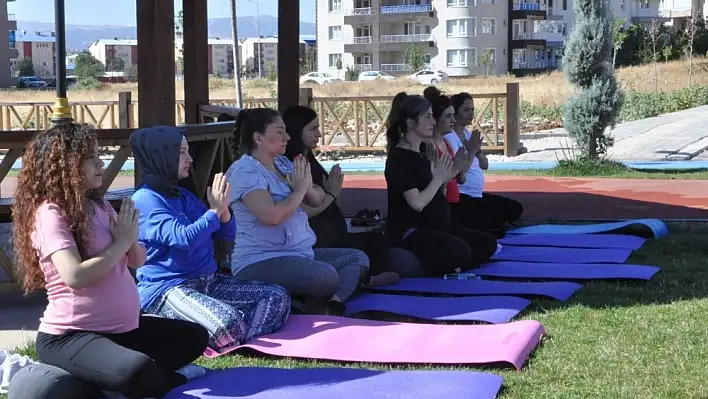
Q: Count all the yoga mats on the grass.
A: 8